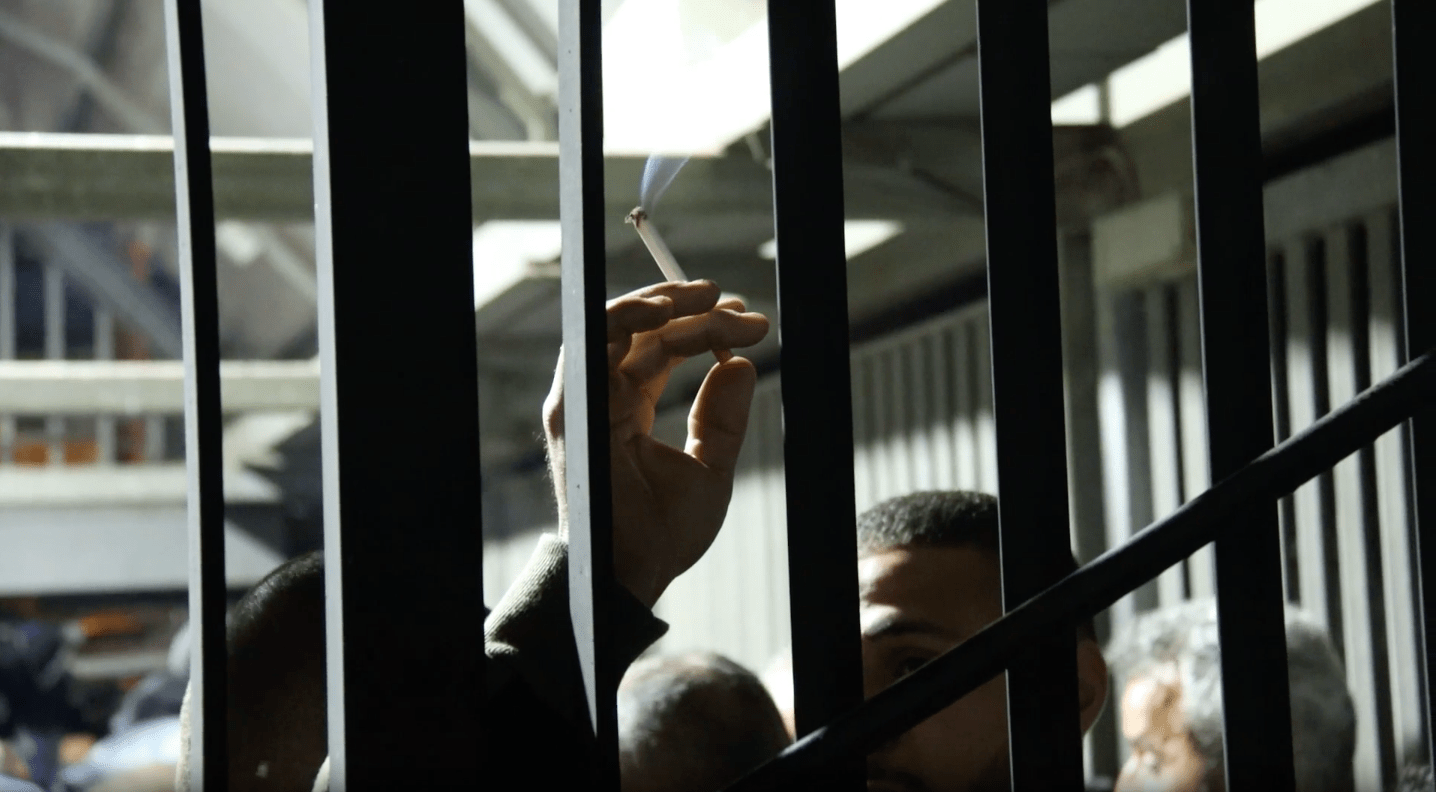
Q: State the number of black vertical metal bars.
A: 7